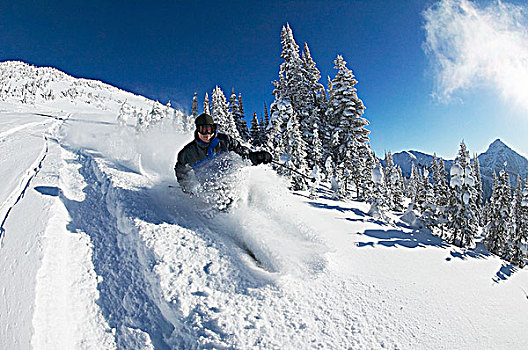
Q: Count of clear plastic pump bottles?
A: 0